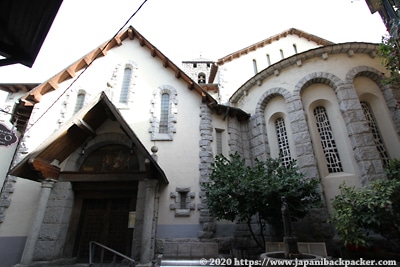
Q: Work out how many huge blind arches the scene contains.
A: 3